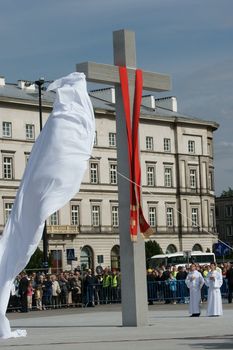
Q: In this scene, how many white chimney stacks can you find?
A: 5